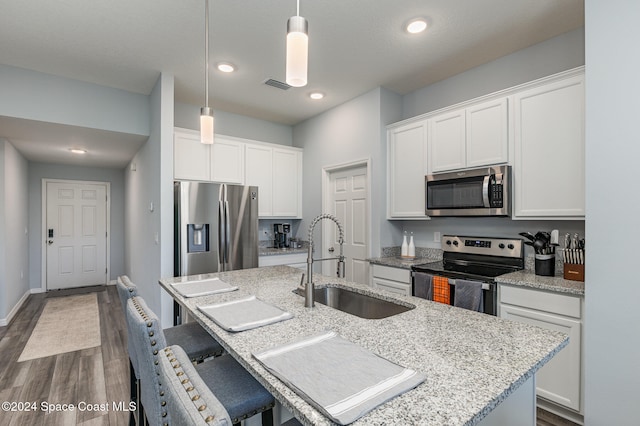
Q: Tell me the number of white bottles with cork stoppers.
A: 2